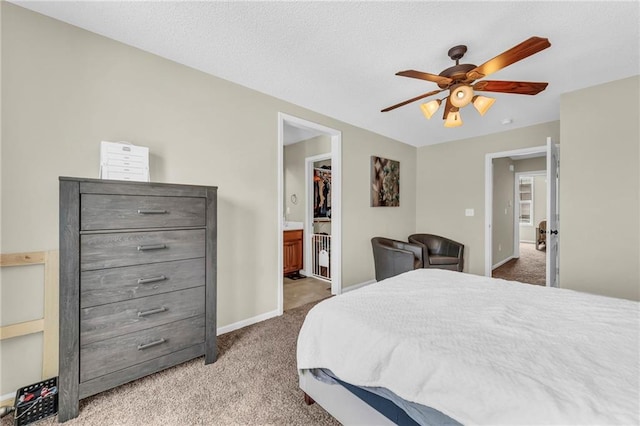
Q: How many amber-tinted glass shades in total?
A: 4